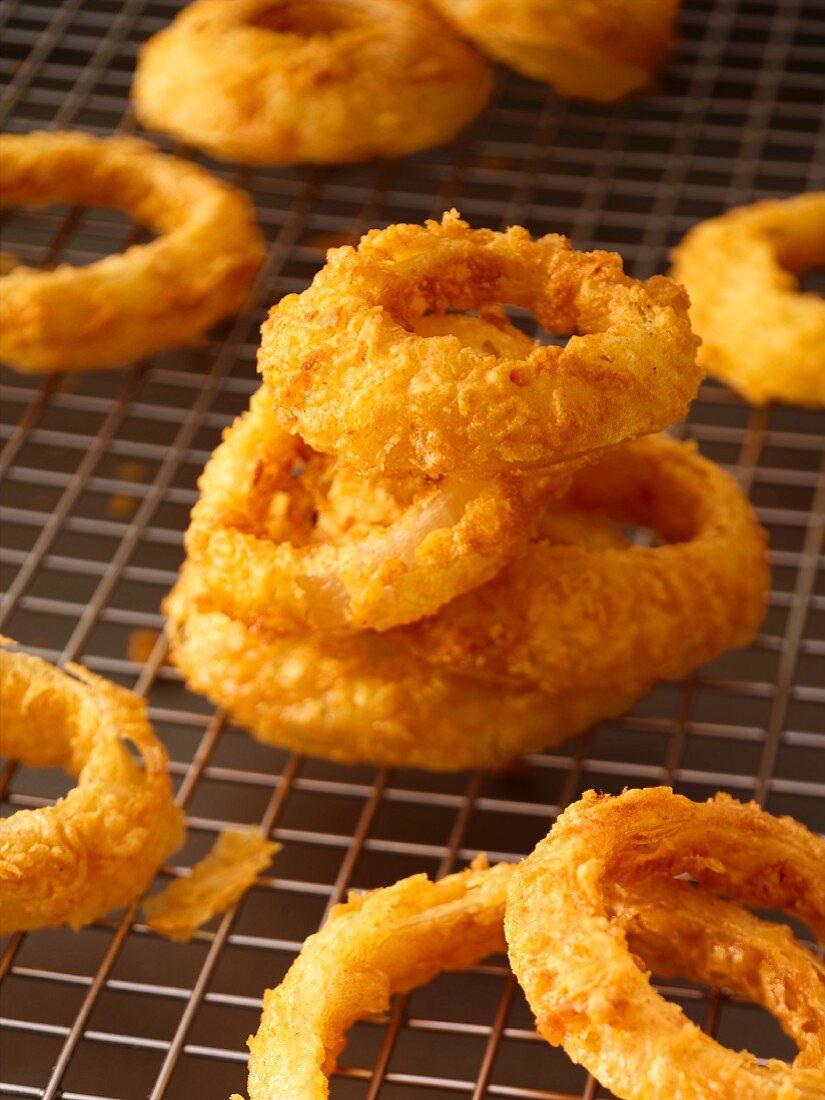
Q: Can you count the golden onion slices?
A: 11